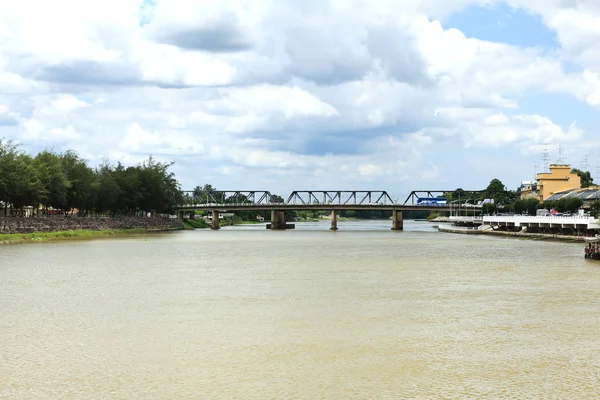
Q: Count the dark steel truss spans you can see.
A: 3